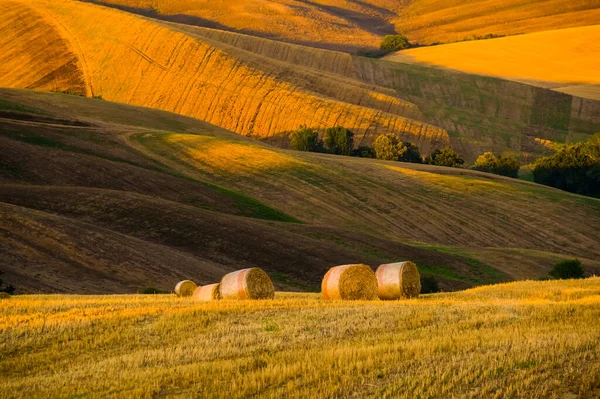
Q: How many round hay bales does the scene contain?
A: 5